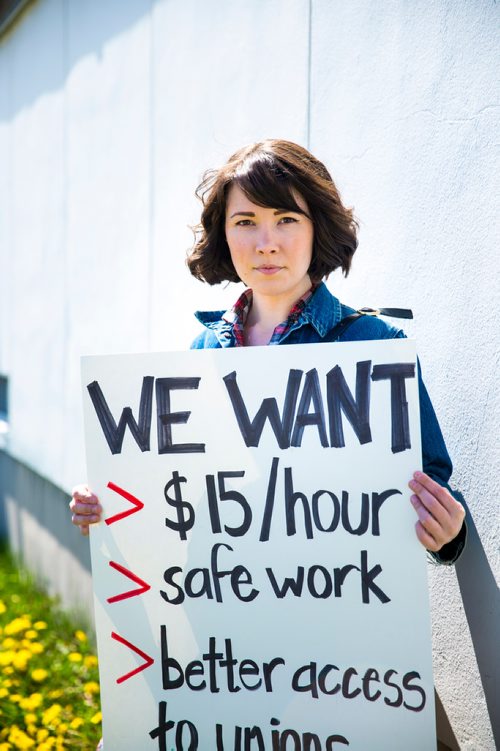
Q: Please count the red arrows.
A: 3